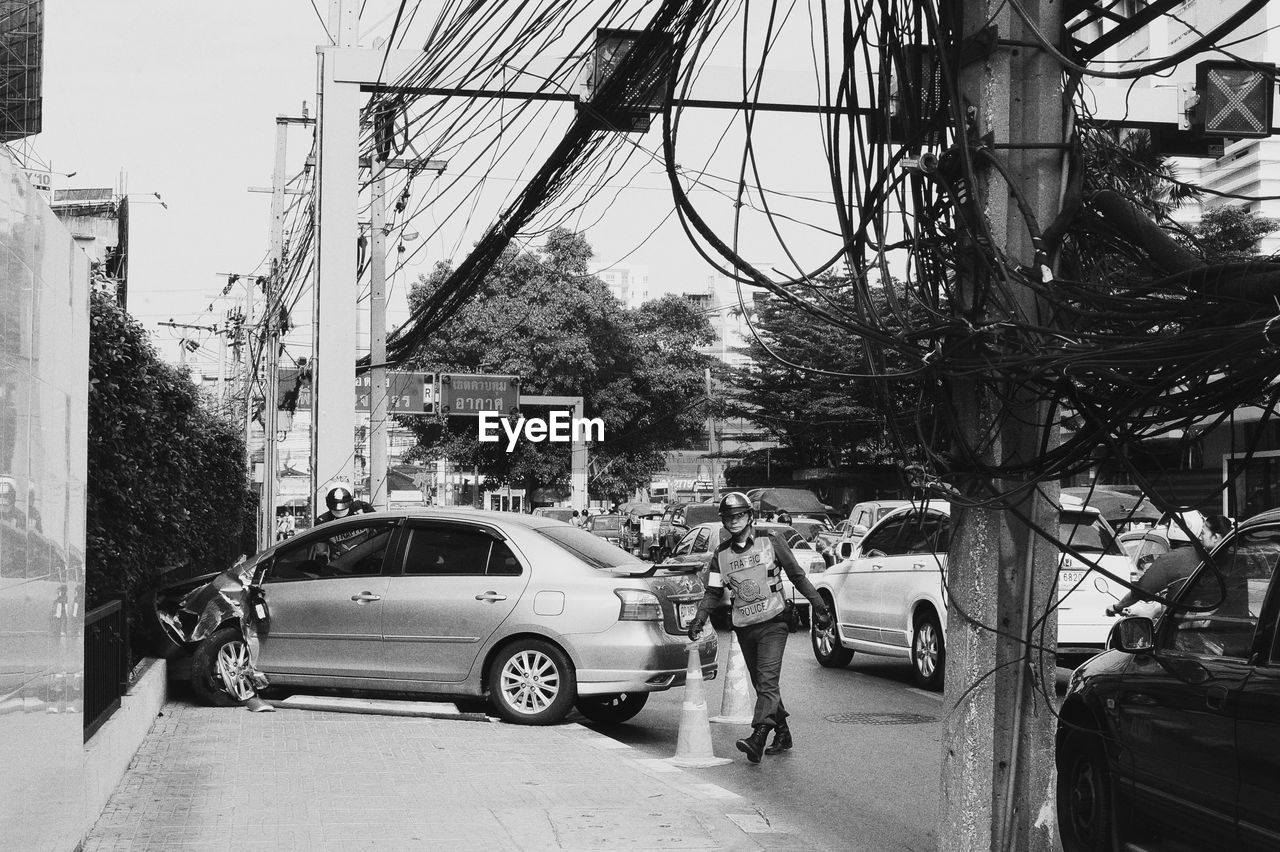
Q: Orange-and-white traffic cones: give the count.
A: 2